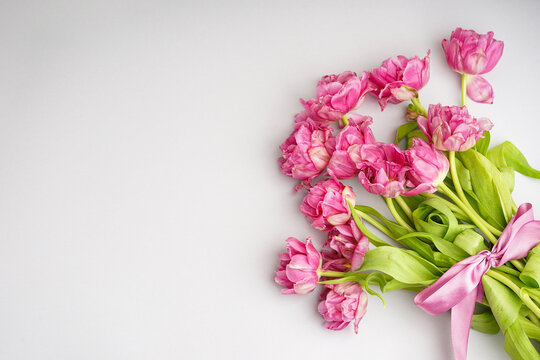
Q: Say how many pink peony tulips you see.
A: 12